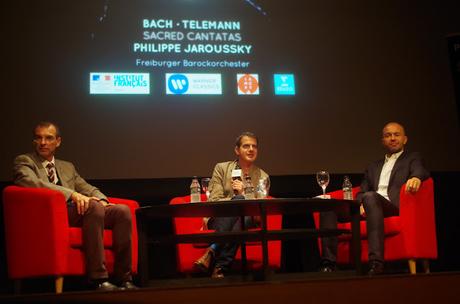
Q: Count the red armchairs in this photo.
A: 3